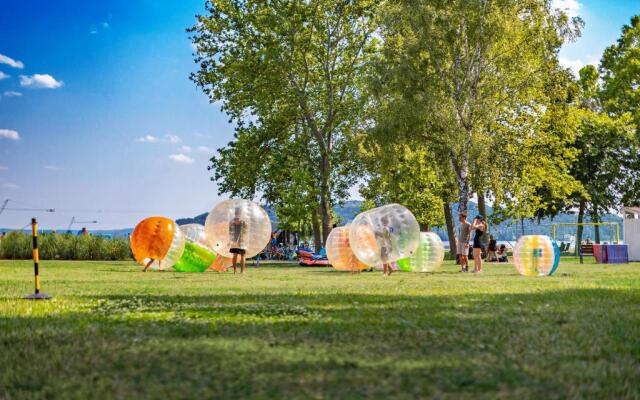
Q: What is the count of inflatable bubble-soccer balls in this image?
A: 8